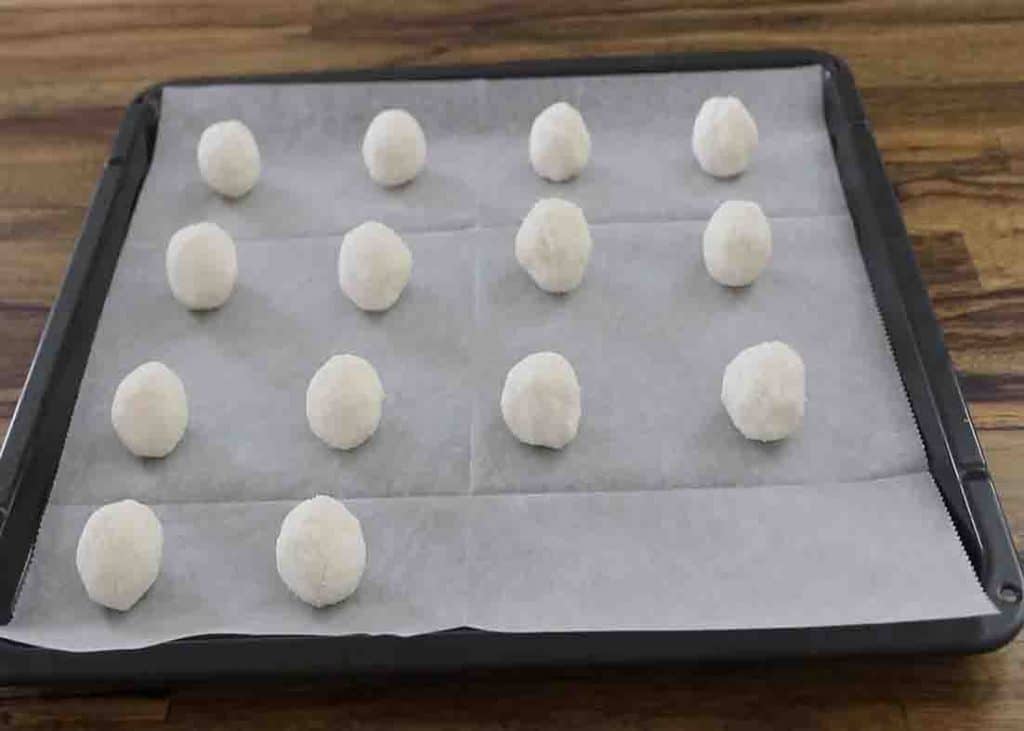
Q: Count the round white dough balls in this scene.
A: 14